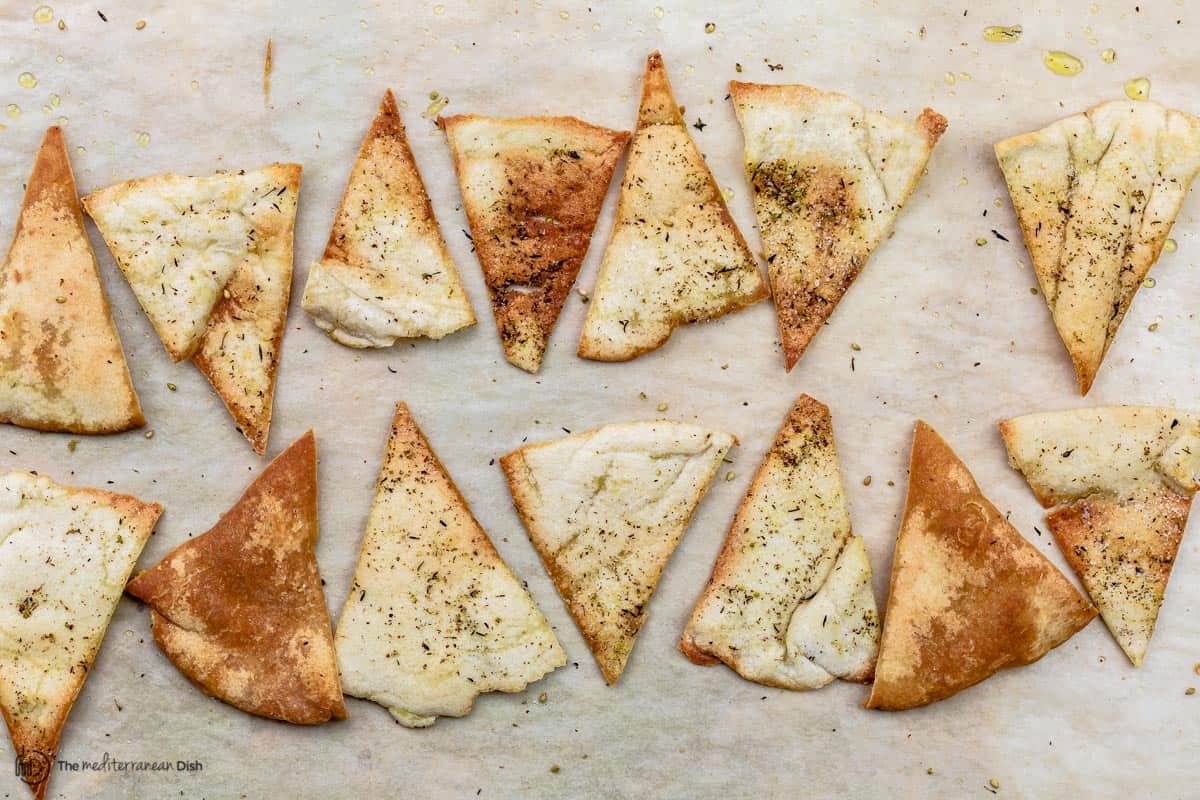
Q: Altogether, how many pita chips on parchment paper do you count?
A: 14